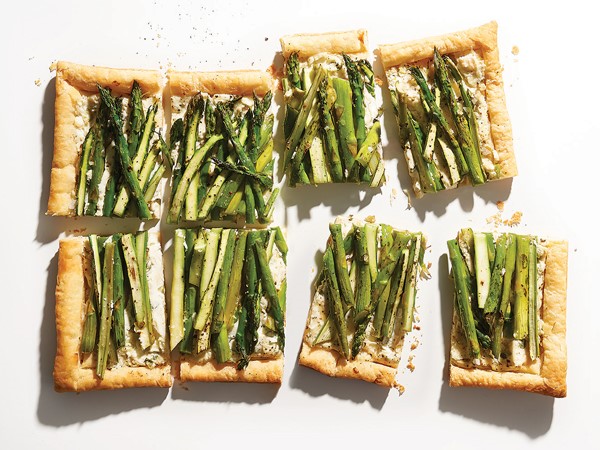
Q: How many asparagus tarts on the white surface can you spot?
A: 8